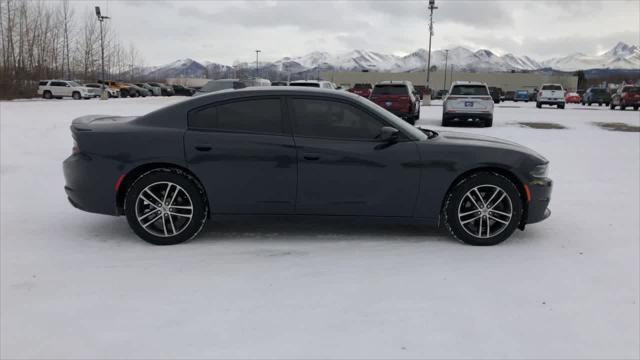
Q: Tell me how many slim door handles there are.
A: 2